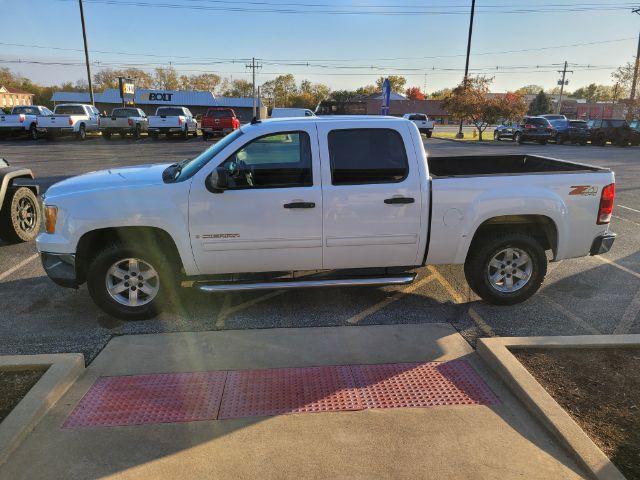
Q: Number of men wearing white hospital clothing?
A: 0